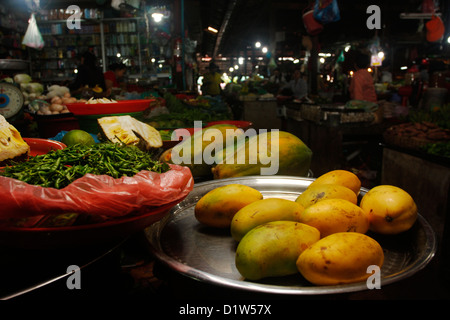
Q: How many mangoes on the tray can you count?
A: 8